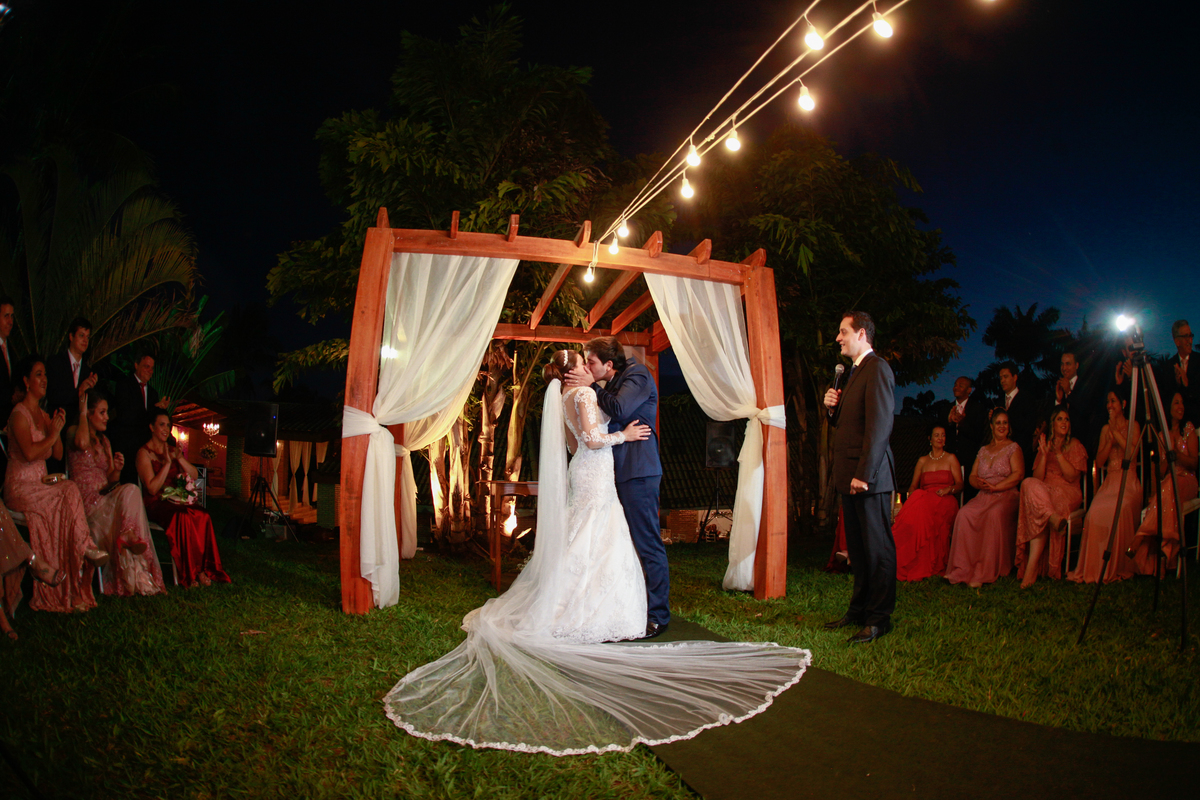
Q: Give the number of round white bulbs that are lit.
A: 9